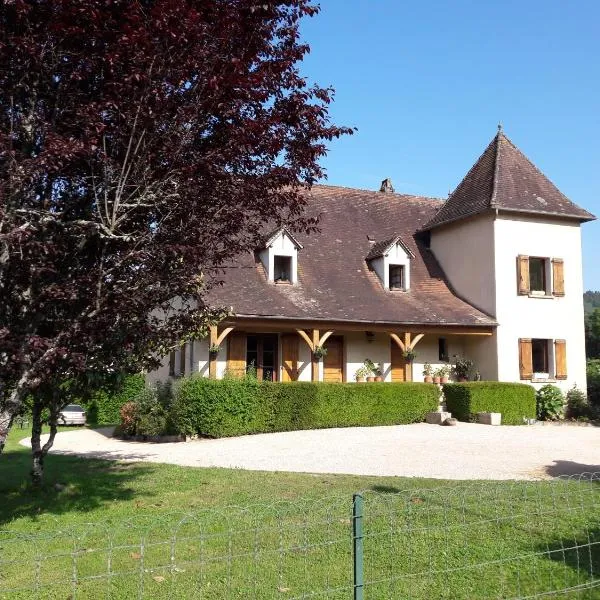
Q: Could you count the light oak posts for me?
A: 3